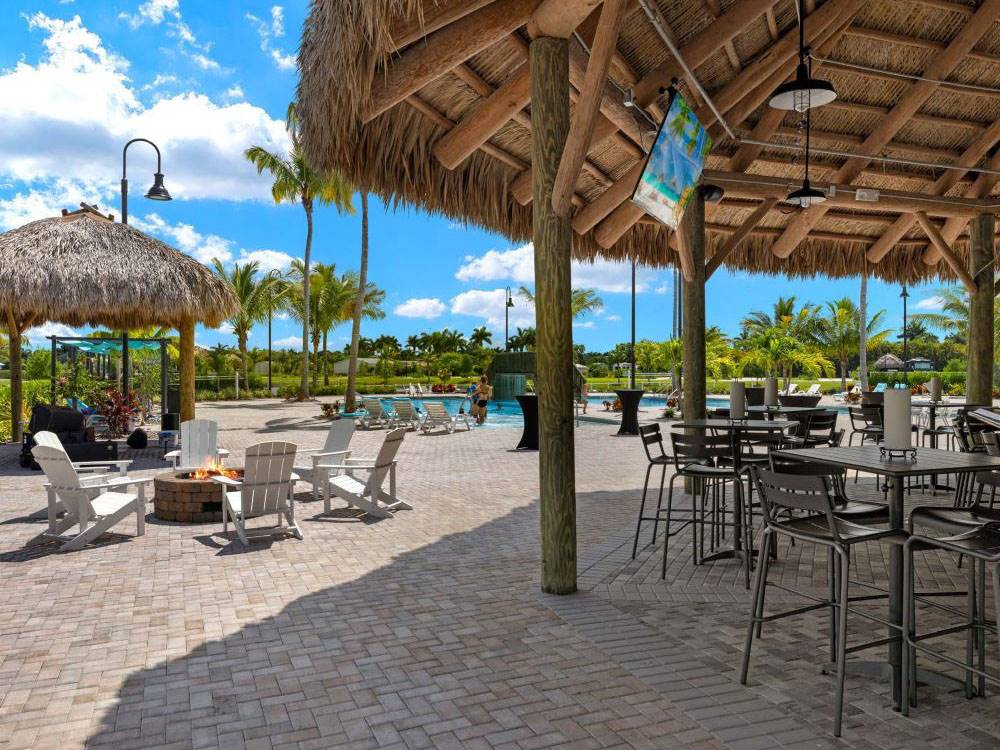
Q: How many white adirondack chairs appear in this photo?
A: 6